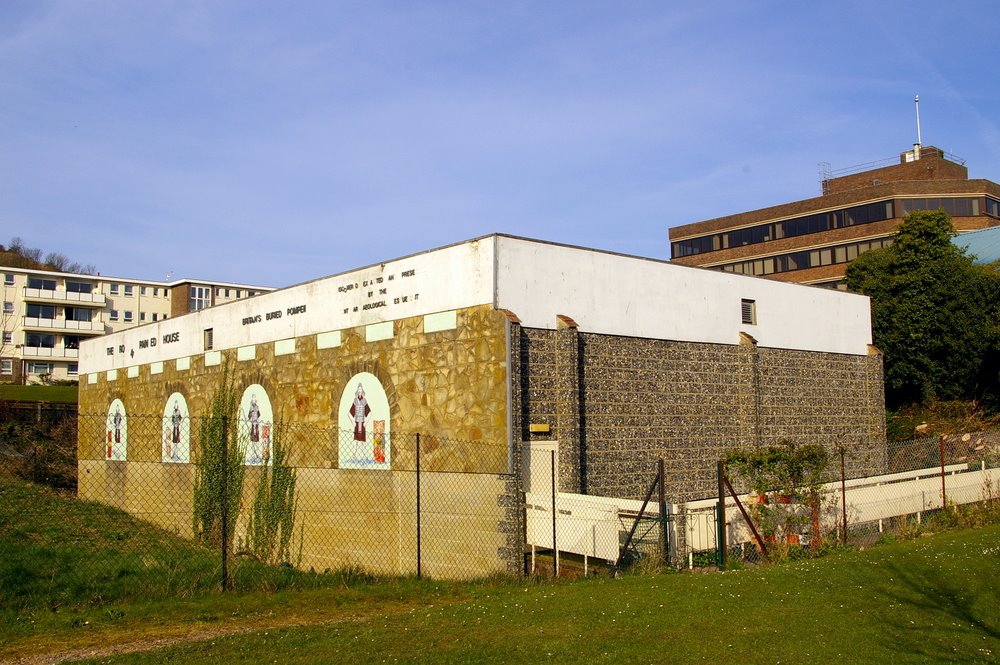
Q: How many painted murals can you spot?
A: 4